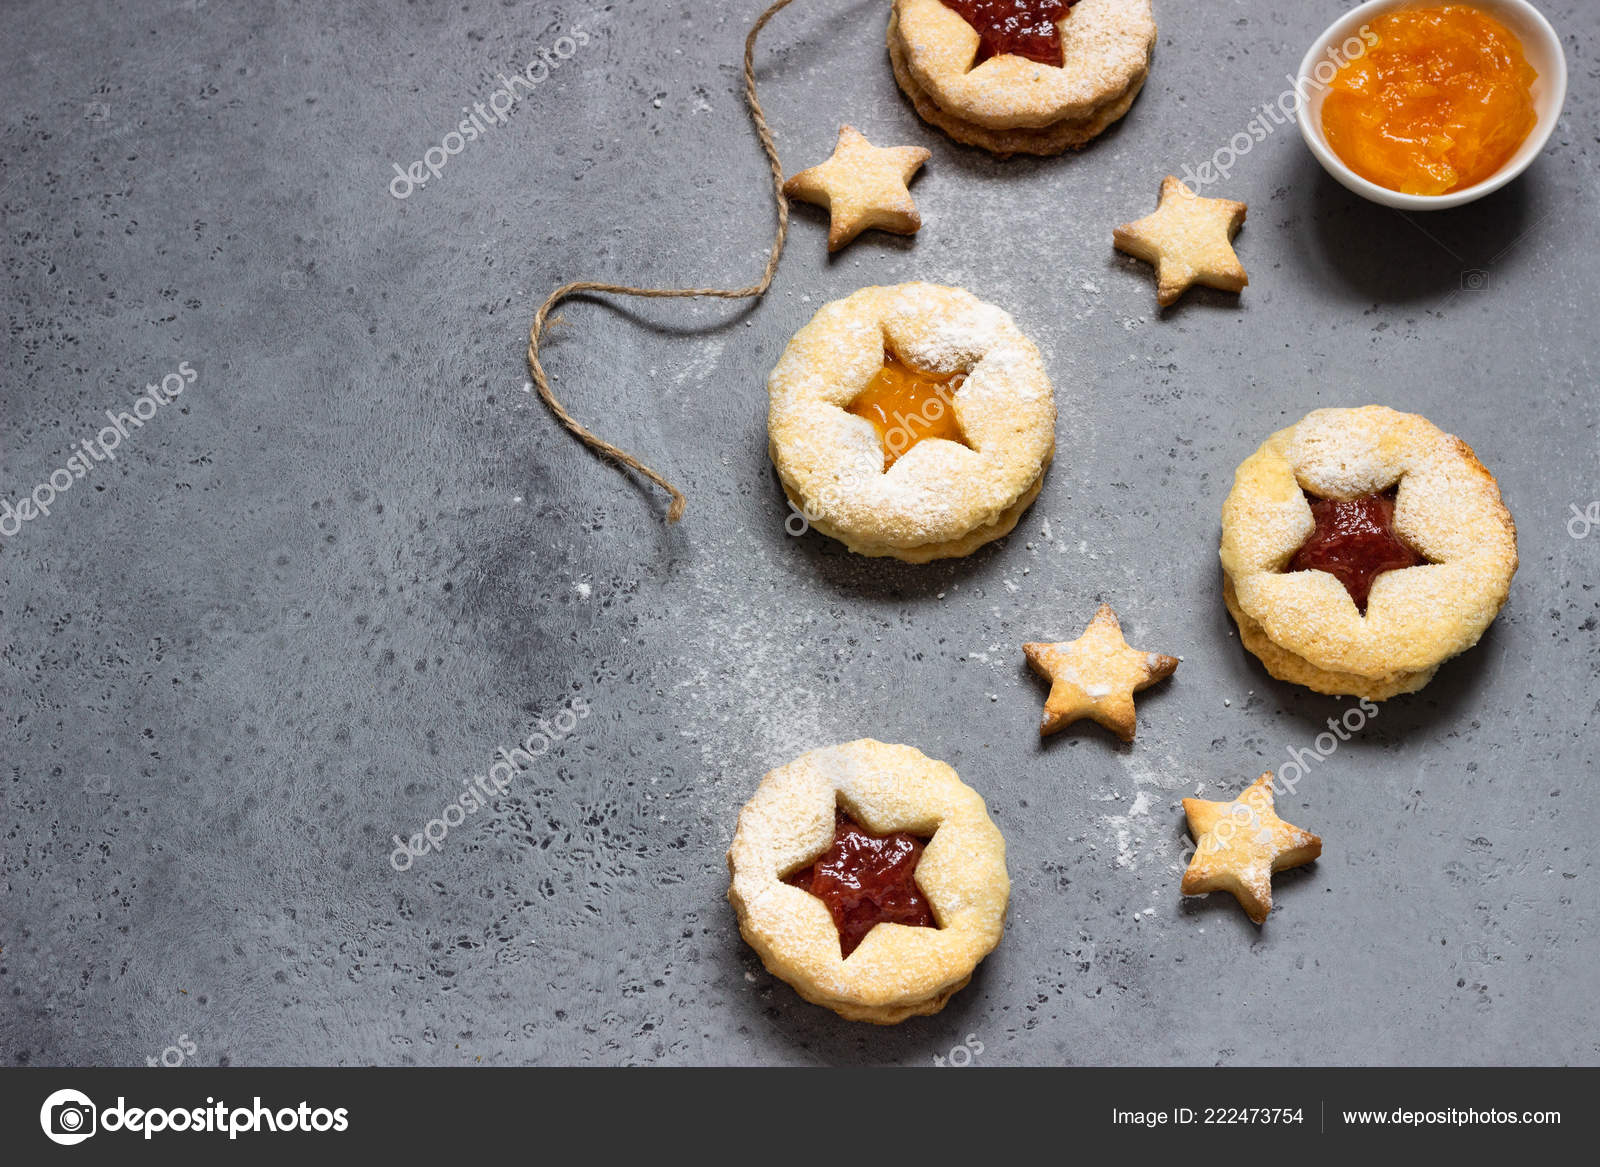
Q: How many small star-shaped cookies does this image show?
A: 4